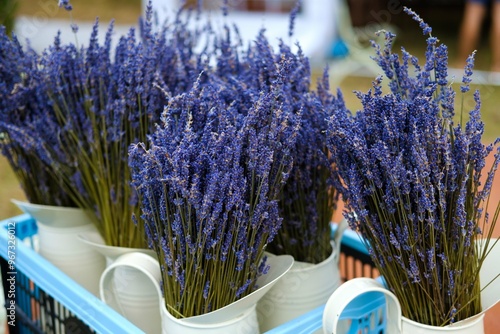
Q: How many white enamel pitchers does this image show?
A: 5